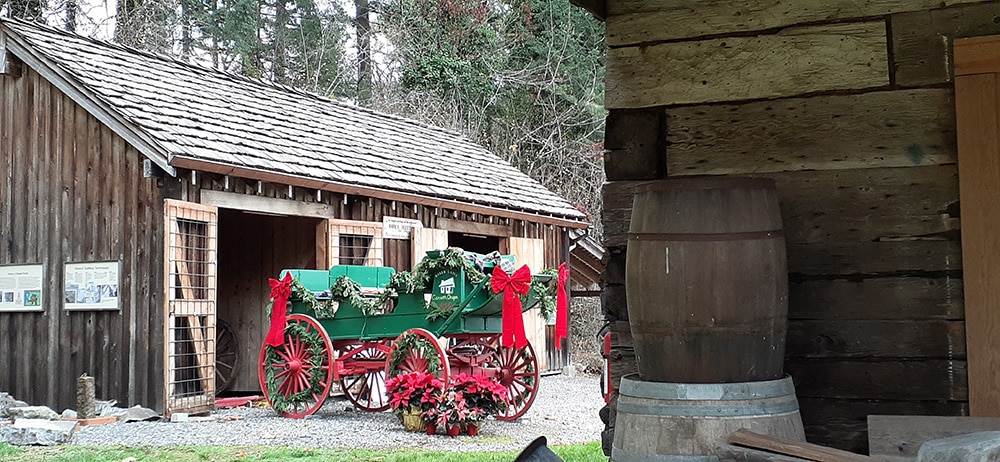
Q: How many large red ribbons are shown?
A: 3